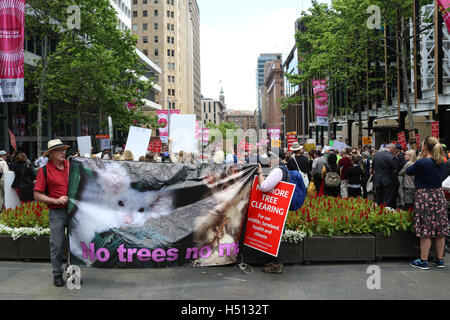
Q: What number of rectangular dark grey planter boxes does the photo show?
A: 5